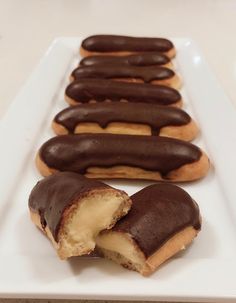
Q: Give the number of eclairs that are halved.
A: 1